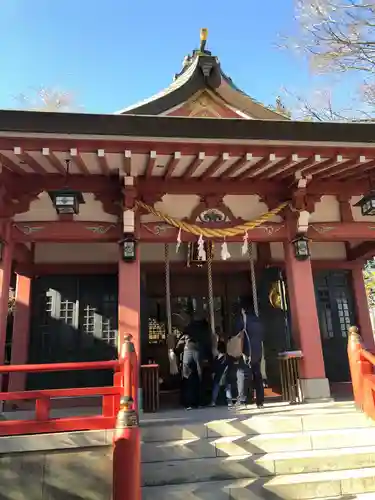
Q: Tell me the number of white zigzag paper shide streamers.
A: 4